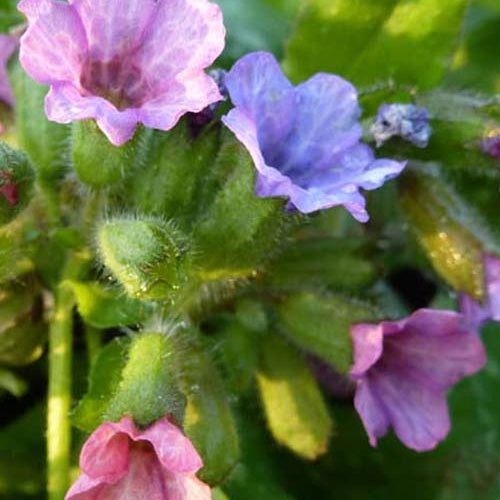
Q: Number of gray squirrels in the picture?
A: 0